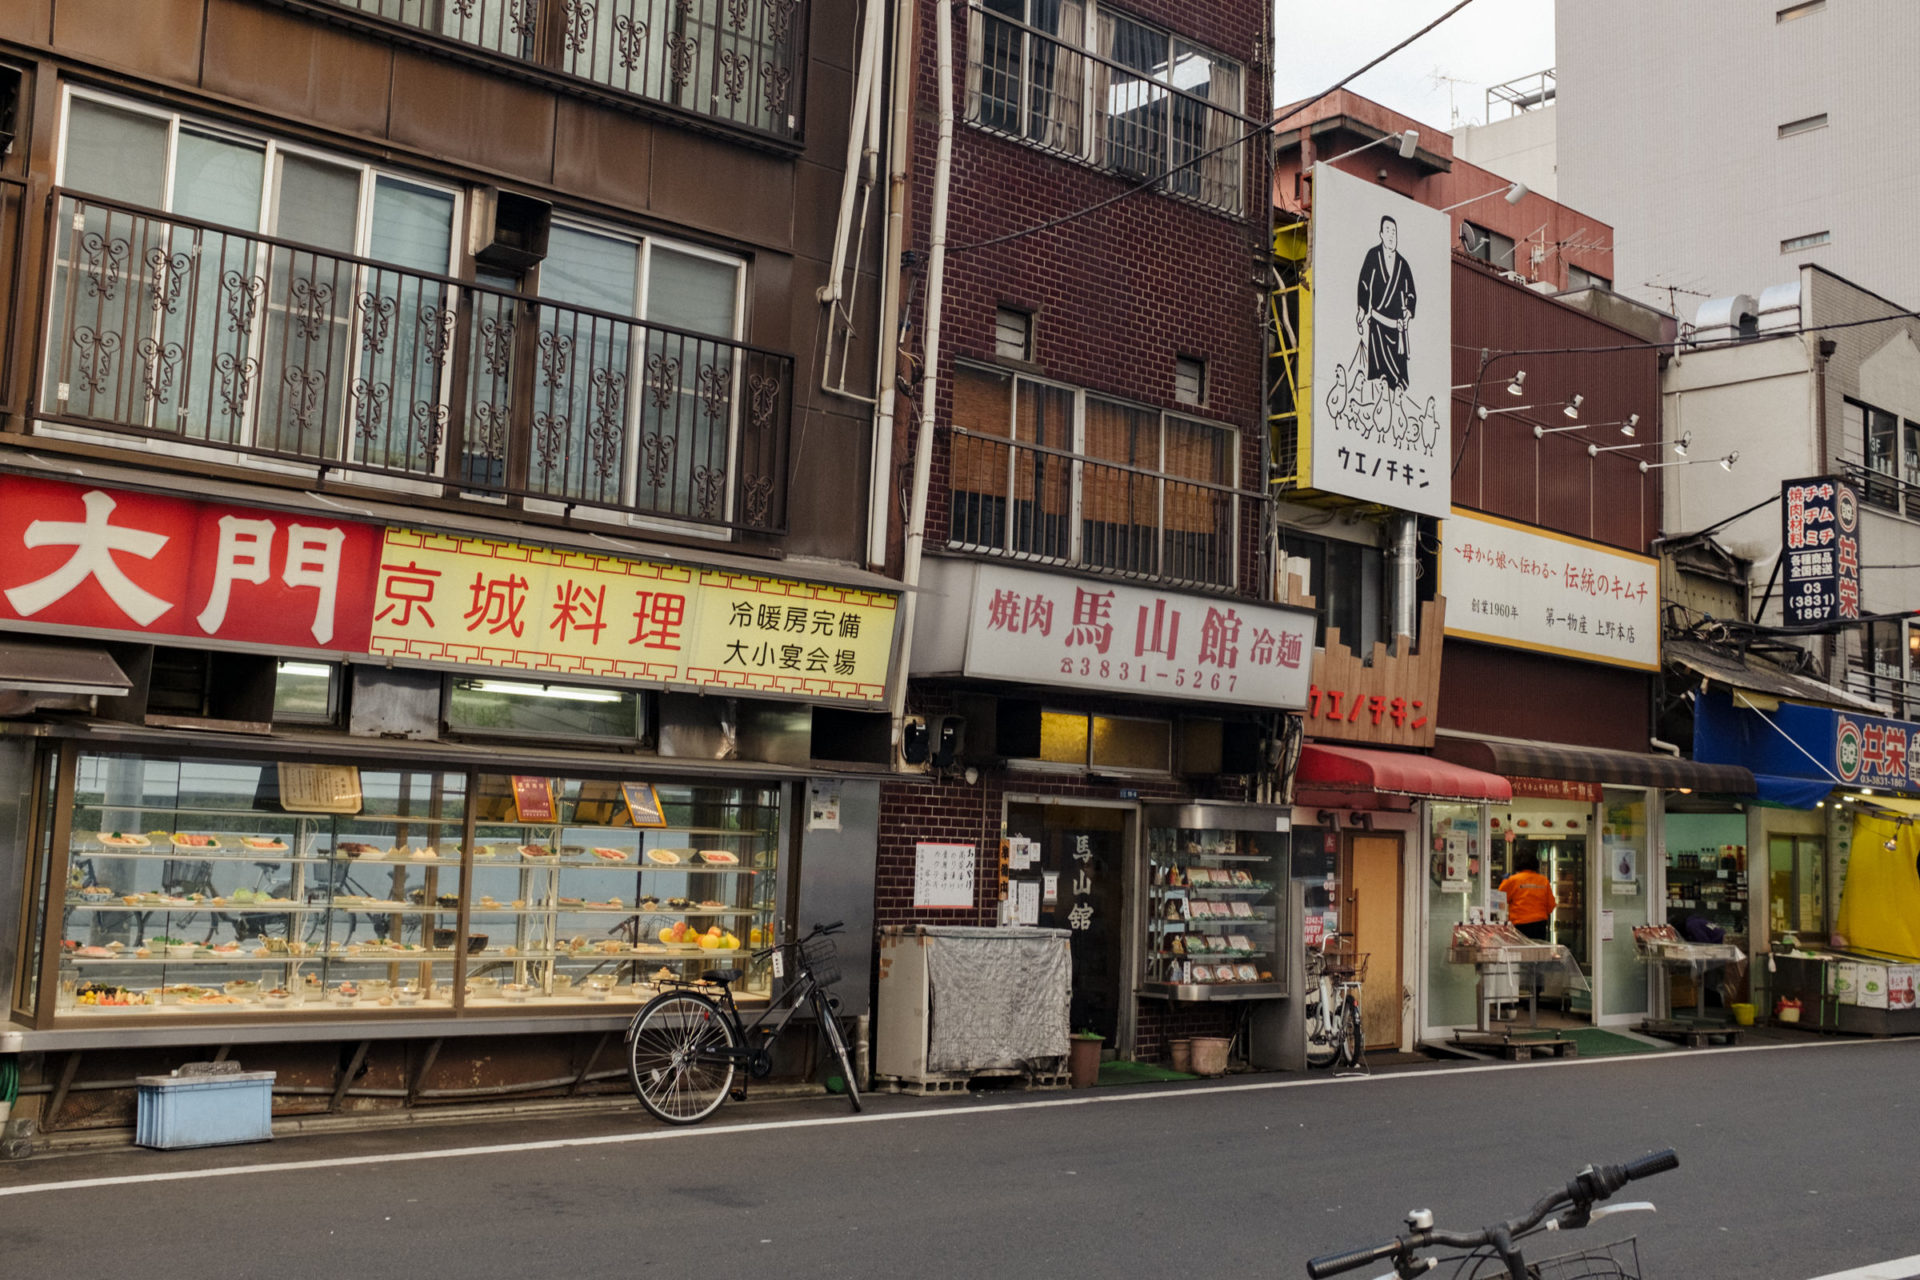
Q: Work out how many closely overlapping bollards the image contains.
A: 0